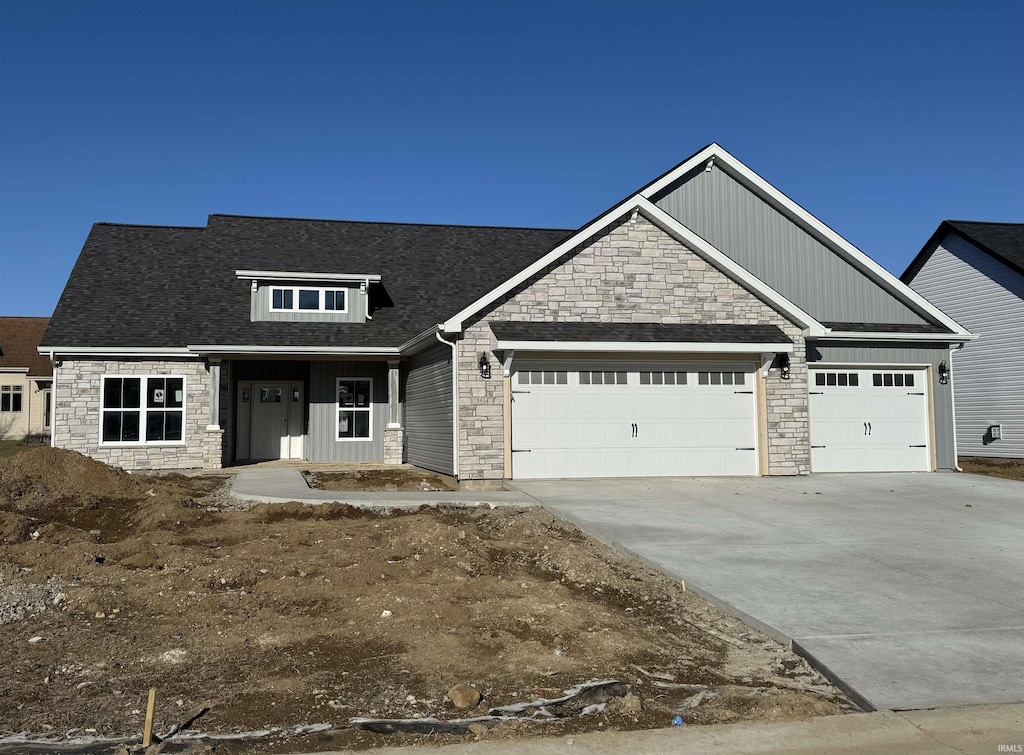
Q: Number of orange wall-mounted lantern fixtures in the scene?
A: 0